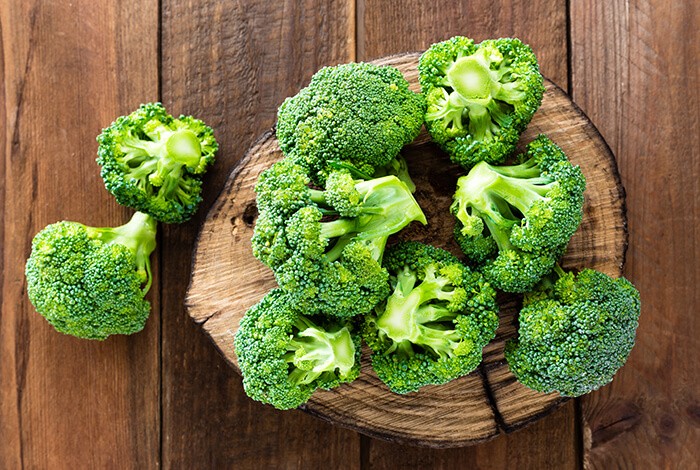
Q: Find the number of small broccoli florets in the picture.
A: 9